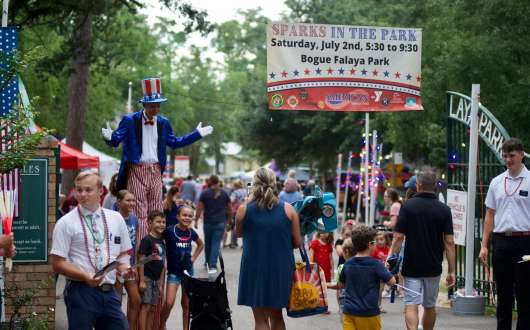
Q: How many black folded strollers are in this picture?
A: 1